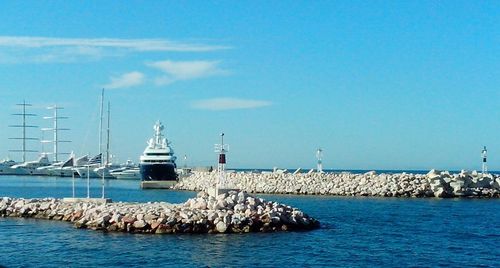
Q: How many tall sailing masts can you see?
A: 4